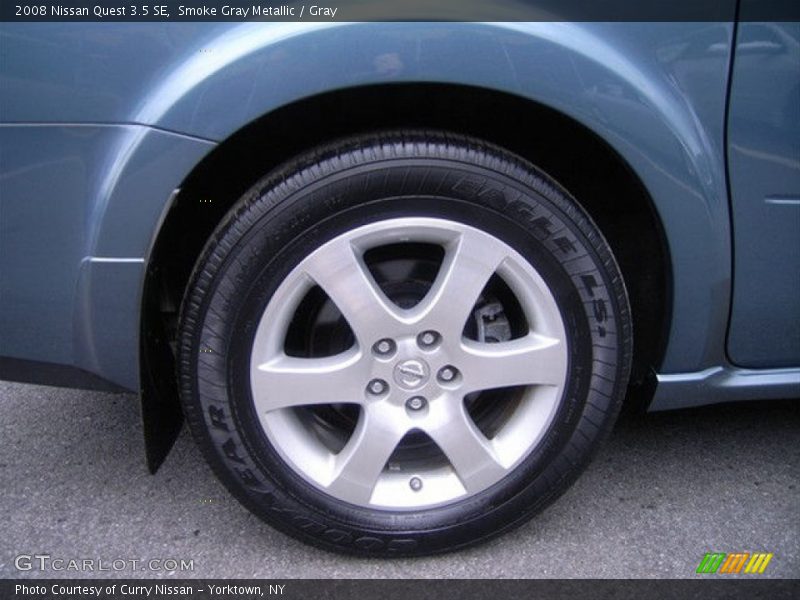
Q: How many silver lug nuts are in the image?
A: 5